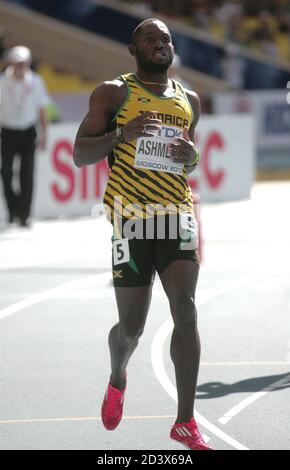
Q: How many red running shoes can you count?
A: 2